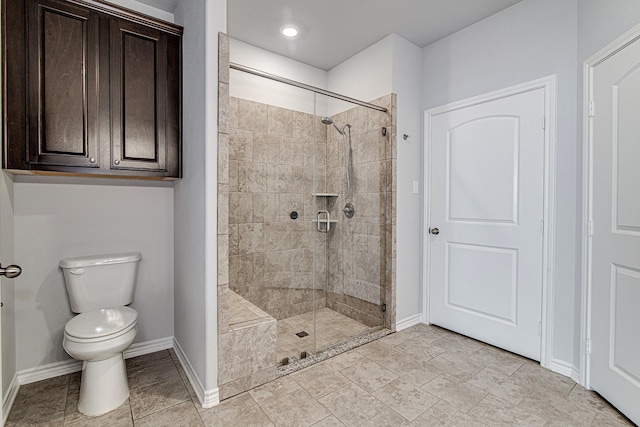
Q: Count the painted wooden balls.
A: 0